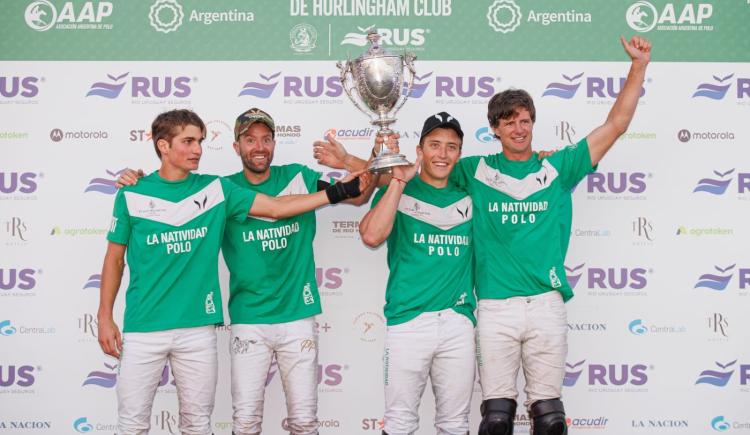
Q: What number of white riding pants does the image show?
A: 4